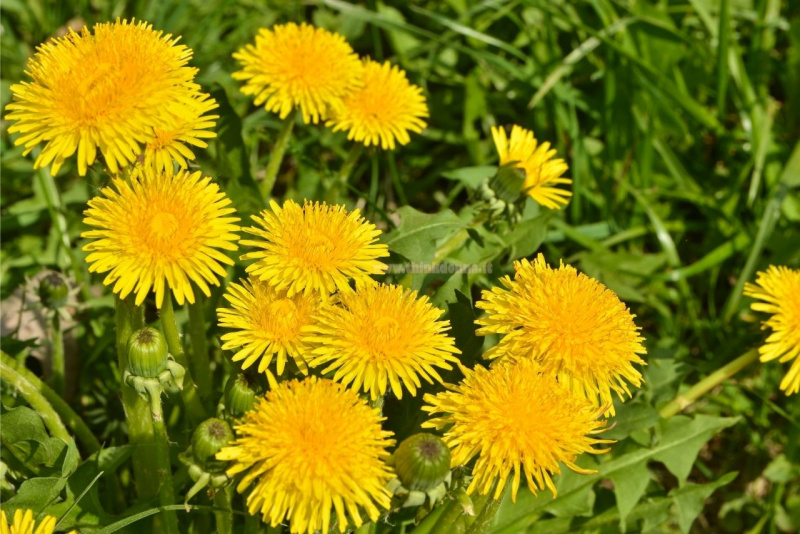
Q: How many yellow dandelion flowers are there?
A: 14